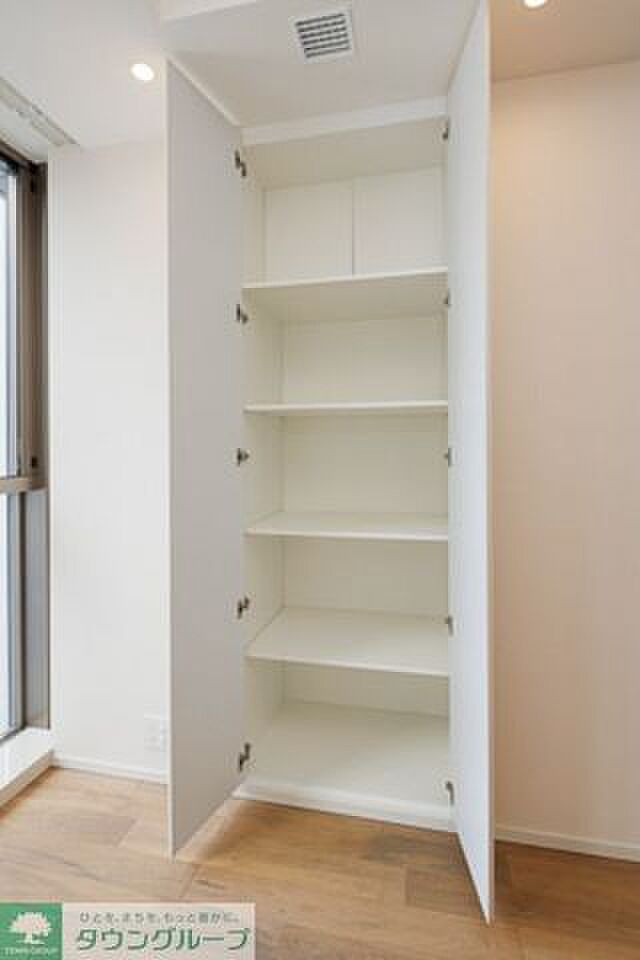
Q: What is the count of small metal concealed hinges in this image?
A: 10